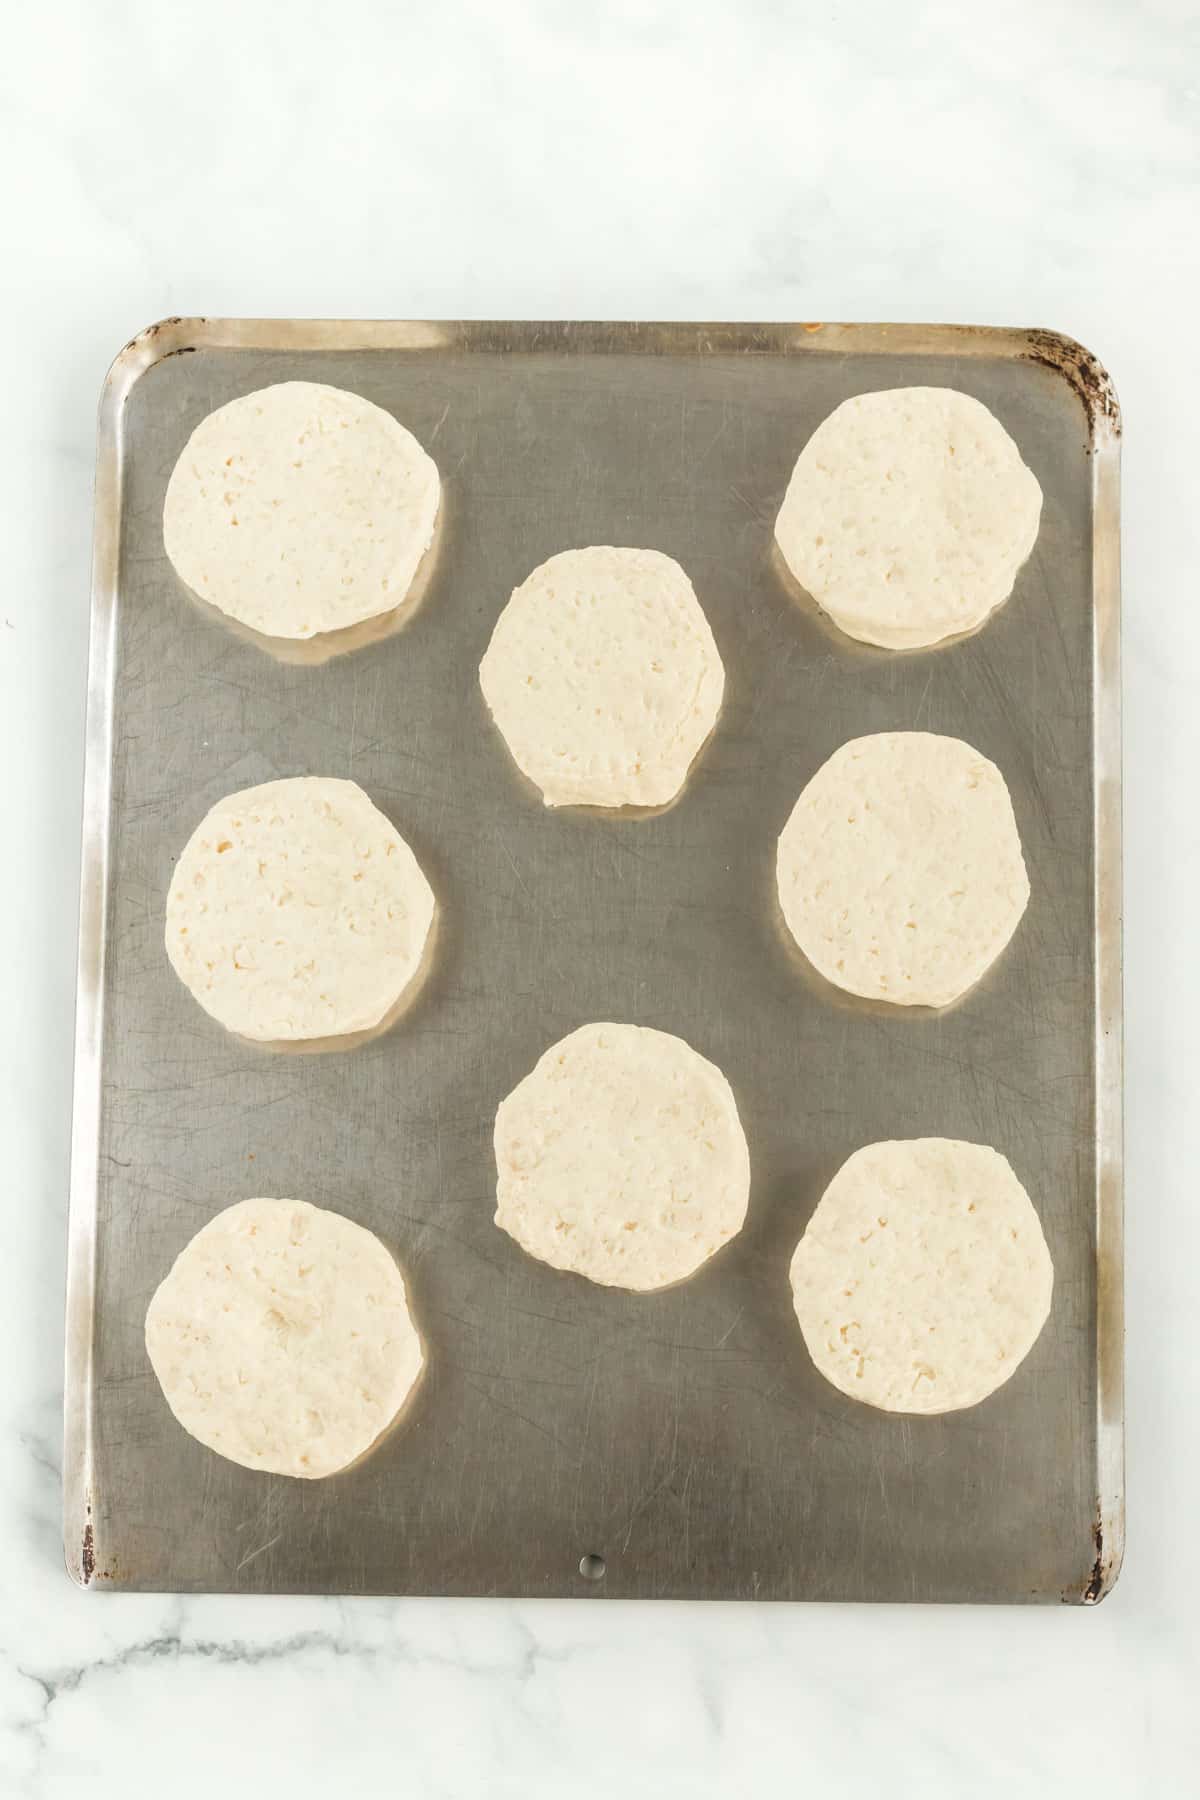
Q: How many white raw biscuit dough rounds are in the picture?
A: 8